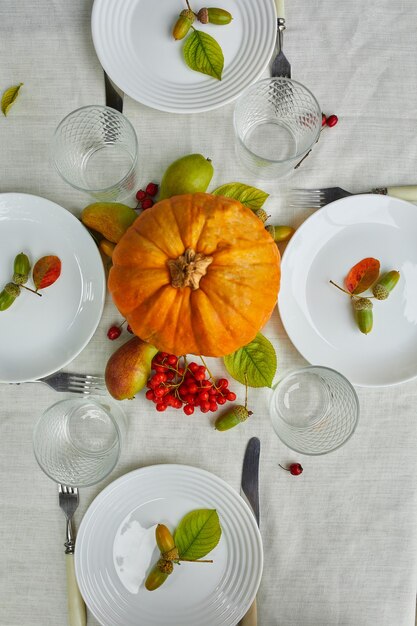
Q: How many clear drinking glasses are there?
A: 4